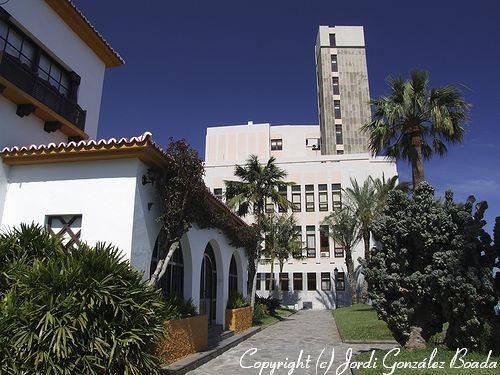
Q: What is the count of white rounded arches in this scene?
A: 3